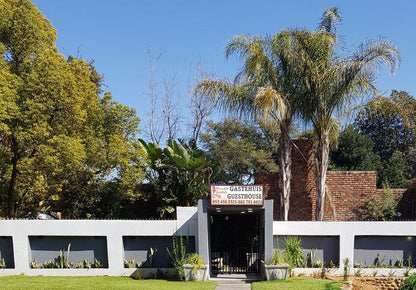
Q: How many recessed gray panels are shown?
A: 5